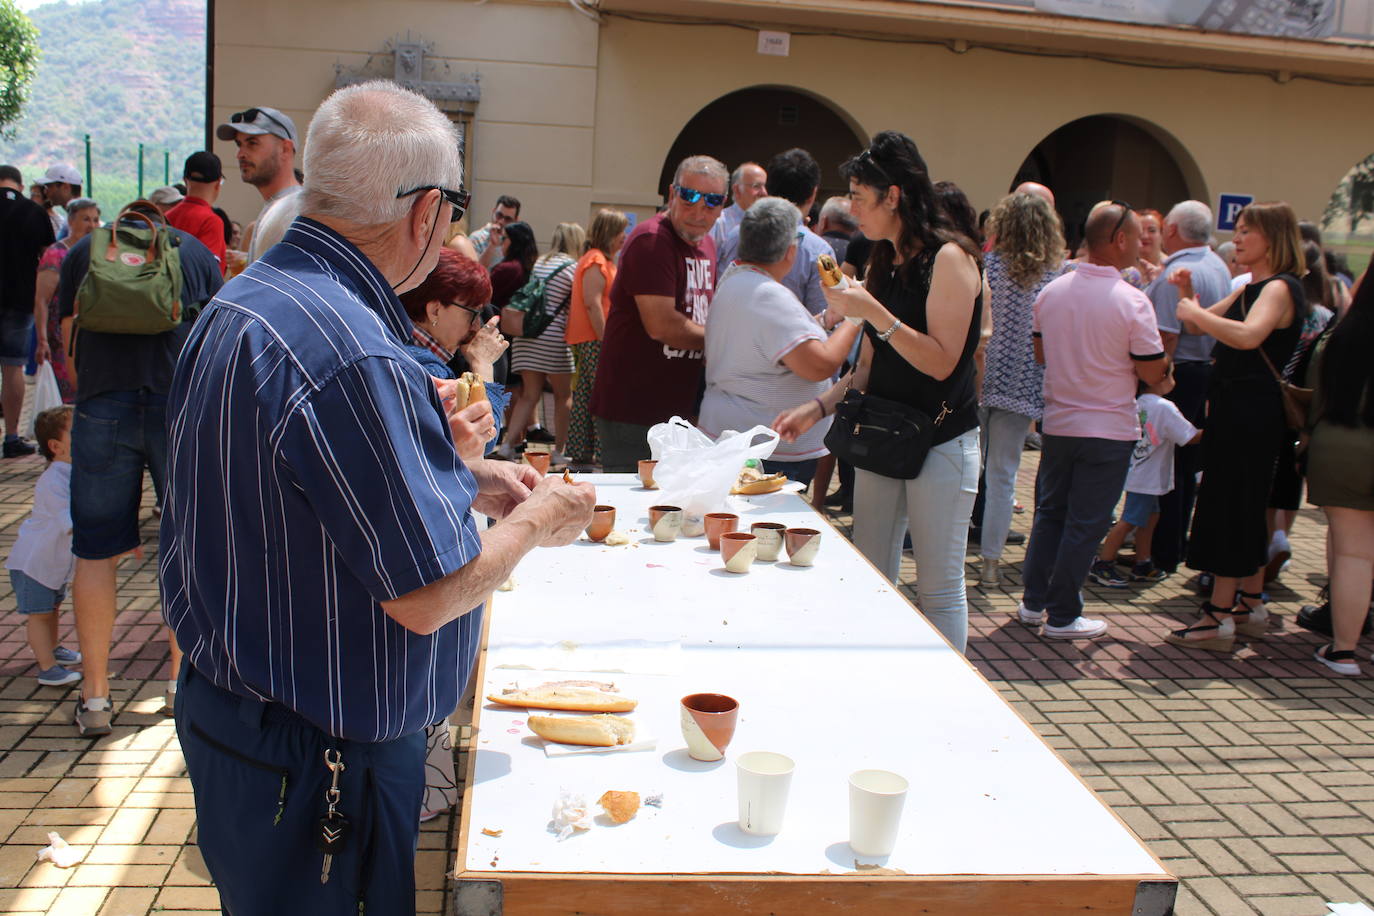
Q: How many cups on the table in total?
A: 11